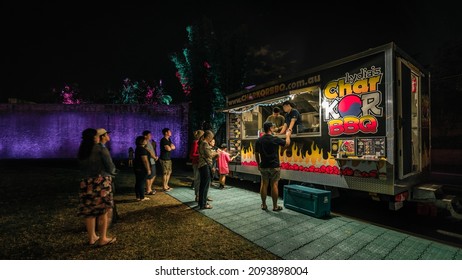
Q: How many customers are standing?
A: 10